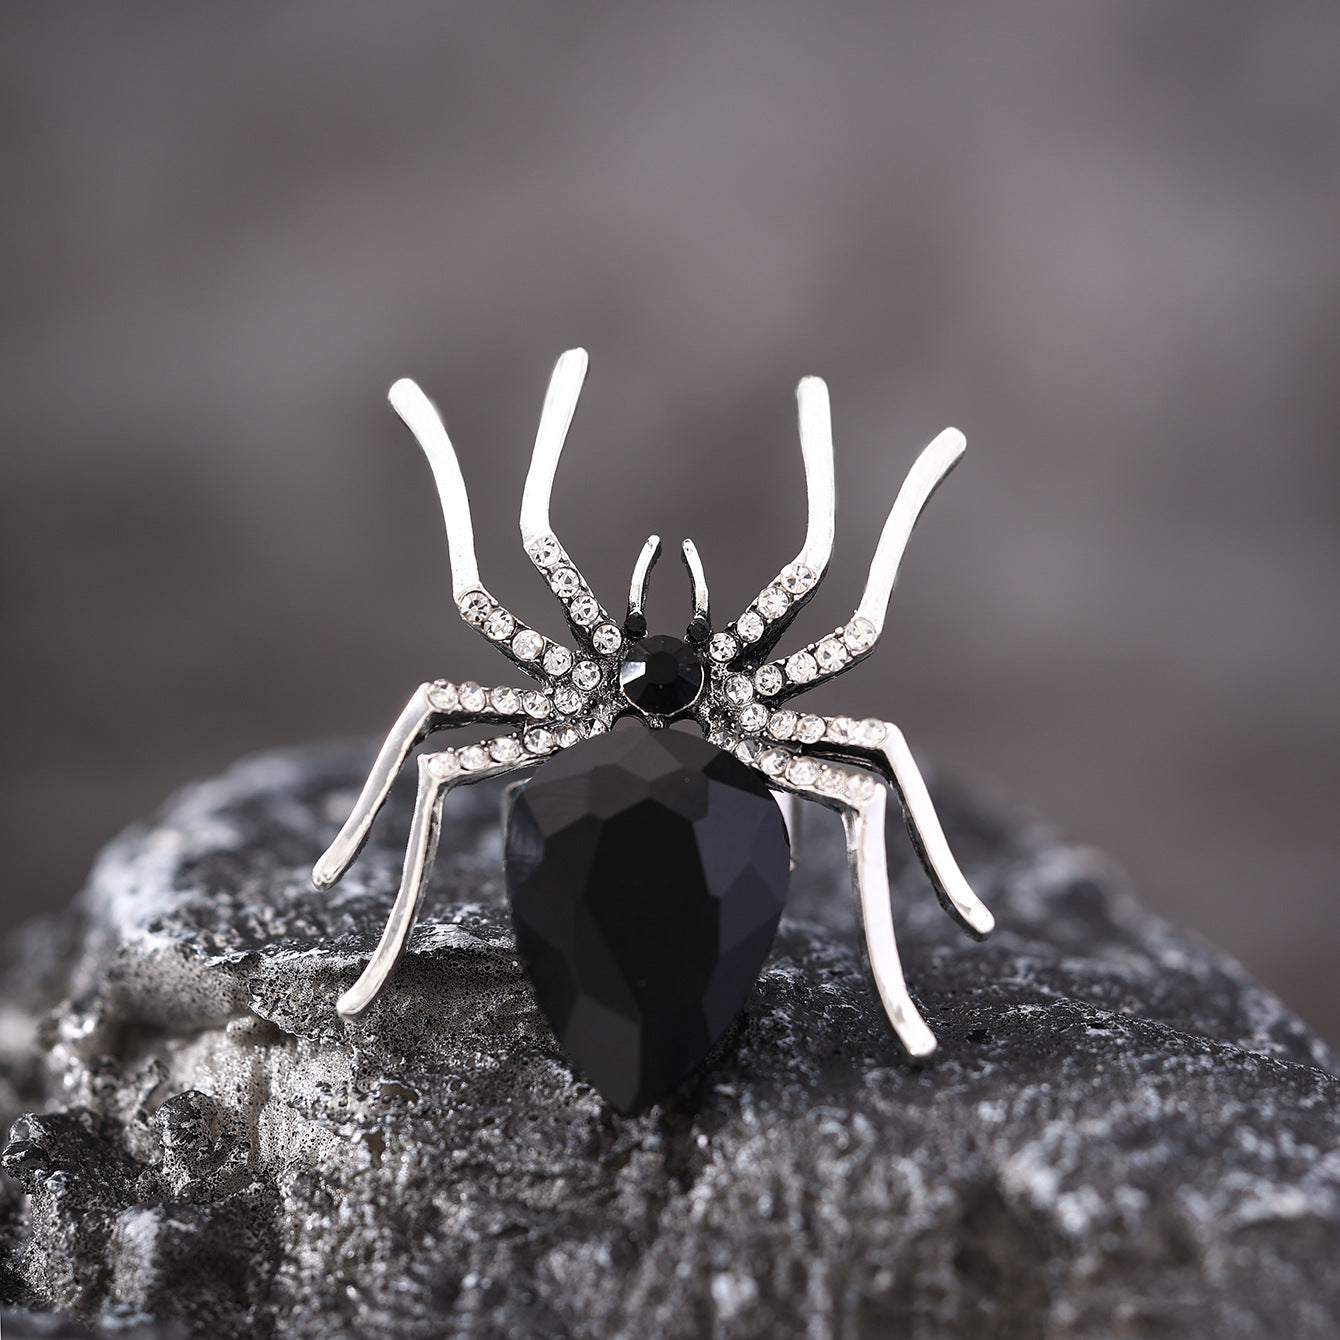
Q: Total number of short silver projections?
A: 2